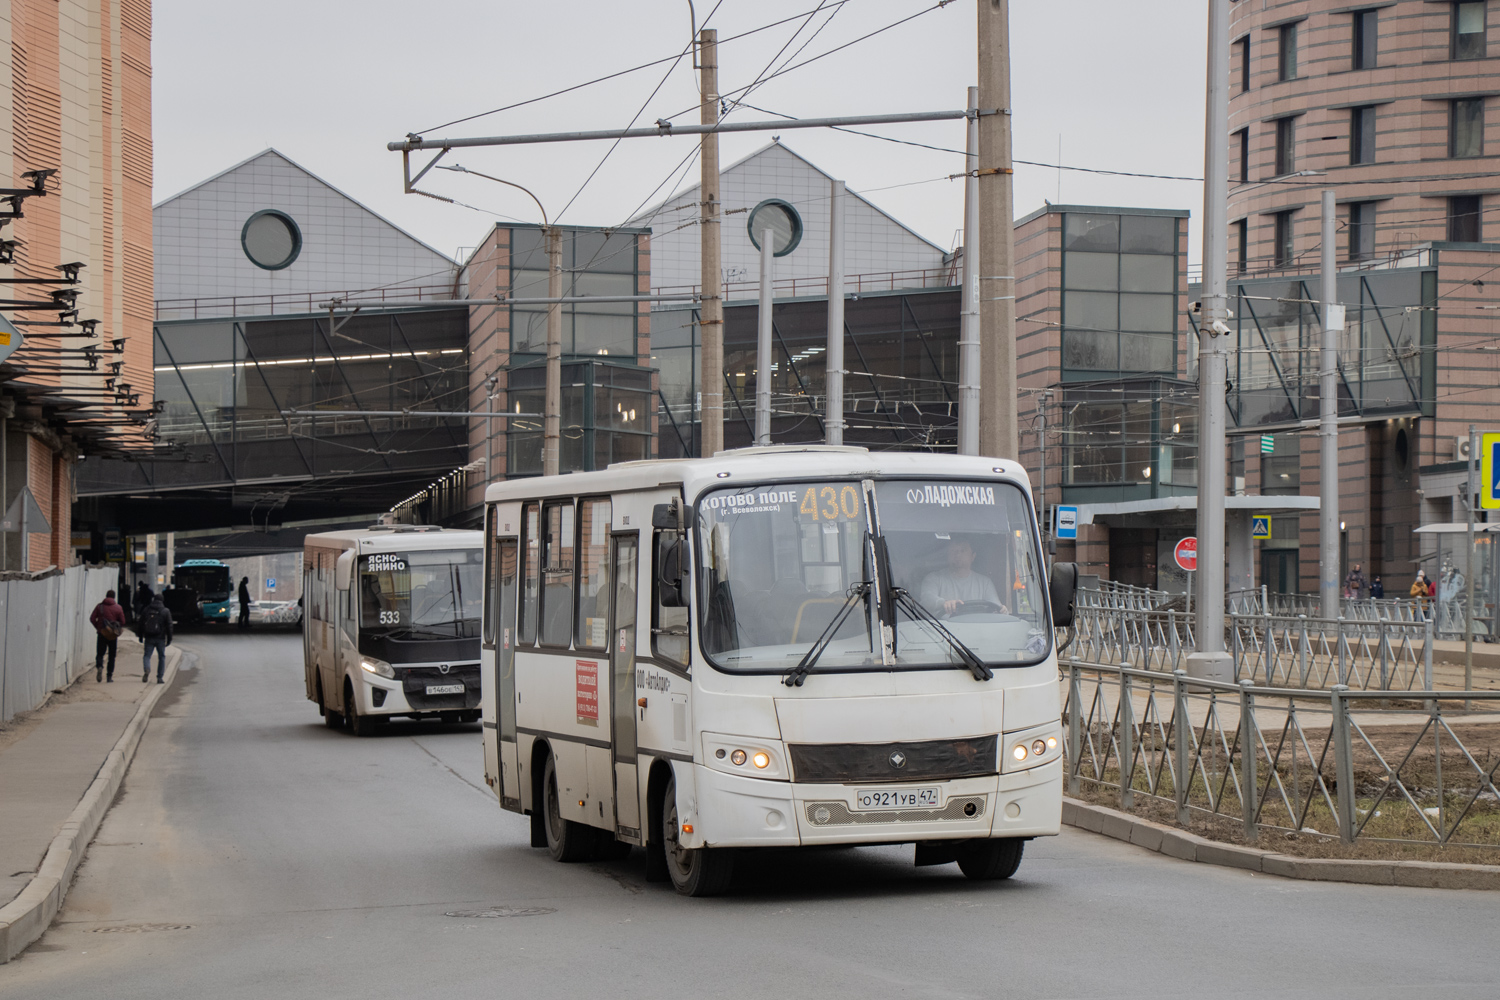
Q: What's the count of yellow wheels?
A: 0